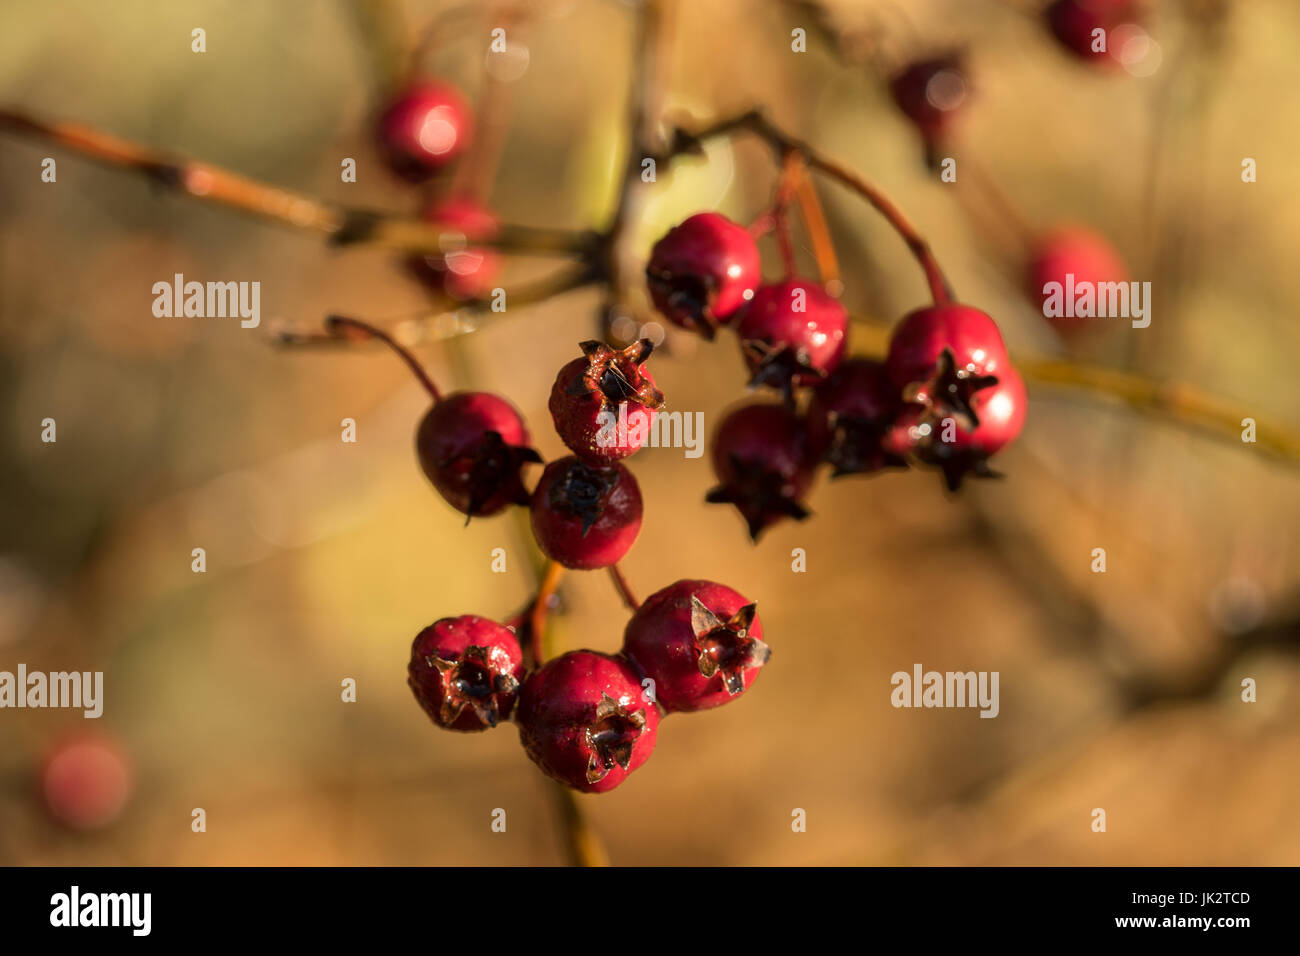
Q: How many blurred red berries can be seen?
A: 6